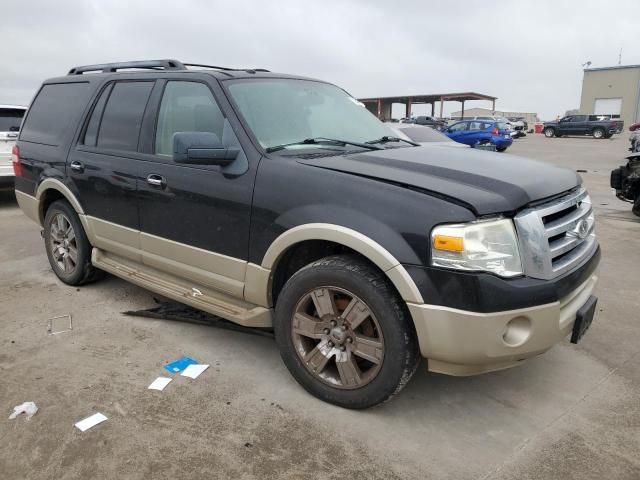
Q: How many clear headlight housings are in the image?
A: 1